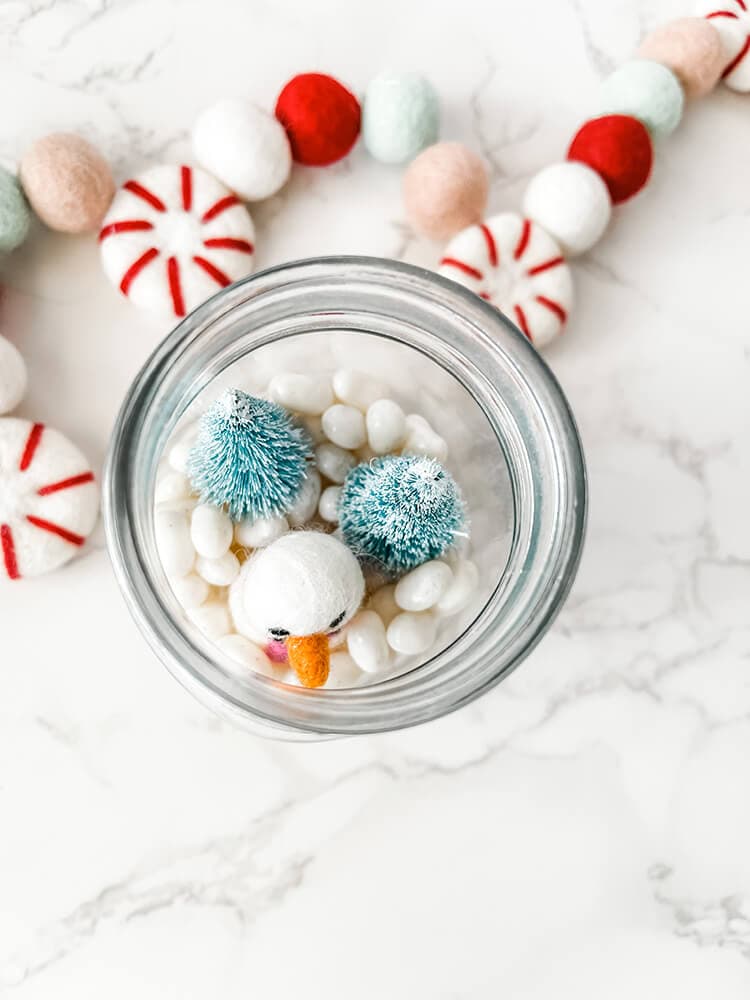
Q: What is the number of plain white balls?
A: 3